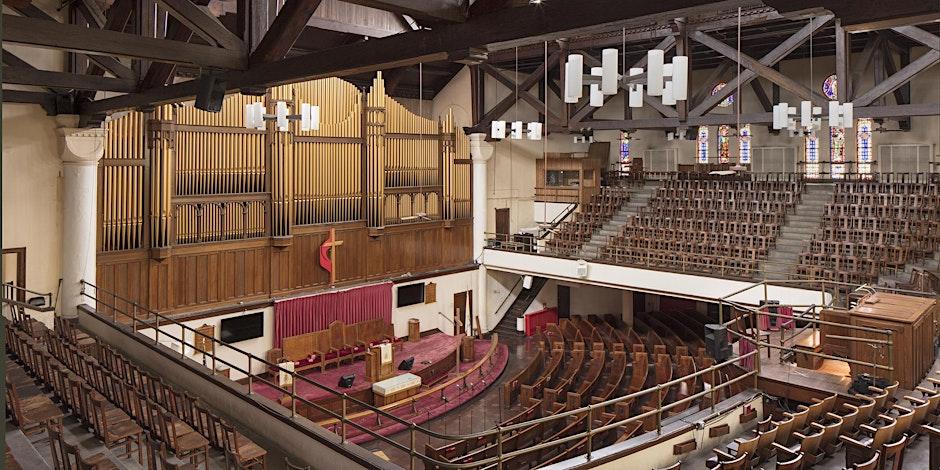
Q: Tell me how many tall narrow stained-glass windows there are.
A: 7